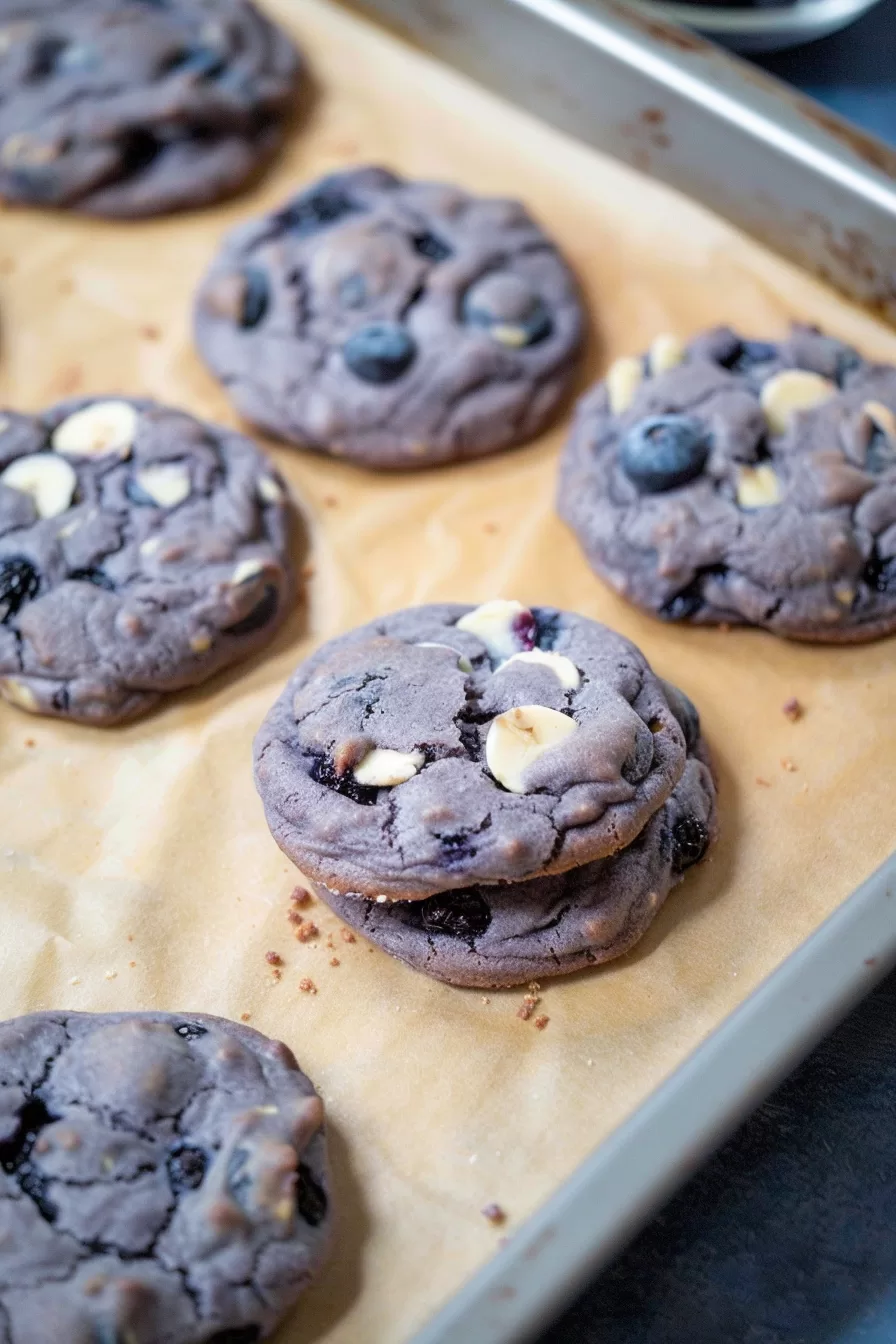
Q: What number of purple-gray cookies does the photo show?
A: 7